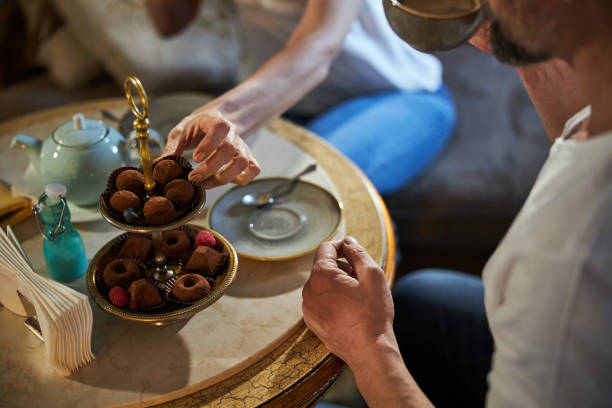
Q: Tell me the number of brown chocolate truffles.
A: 11